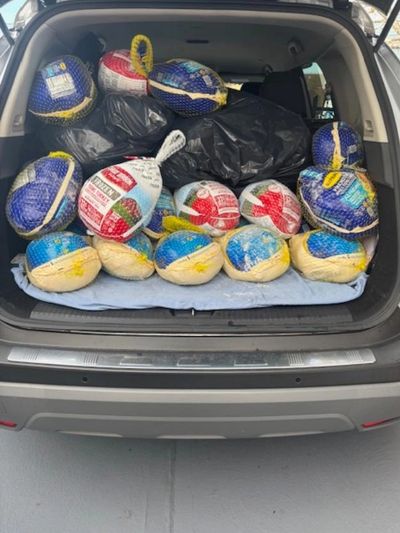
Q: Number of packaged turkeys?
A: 15